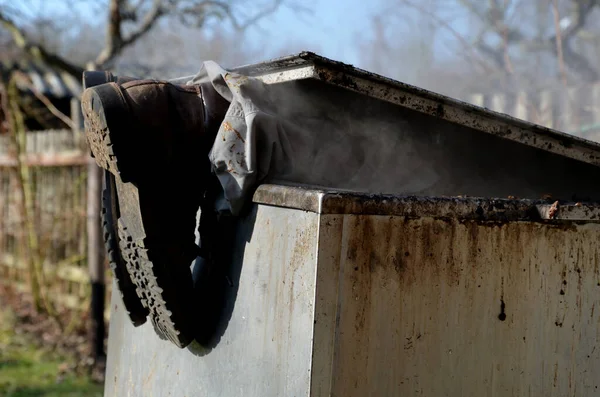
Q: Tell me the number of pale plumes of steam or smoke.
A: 1